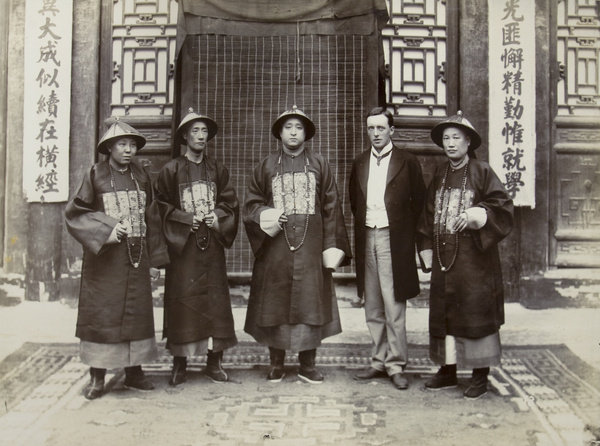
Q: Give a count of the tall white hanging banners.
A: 2